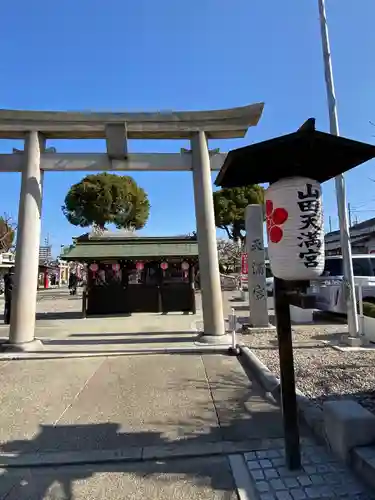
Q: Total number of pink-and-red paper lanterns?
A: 5